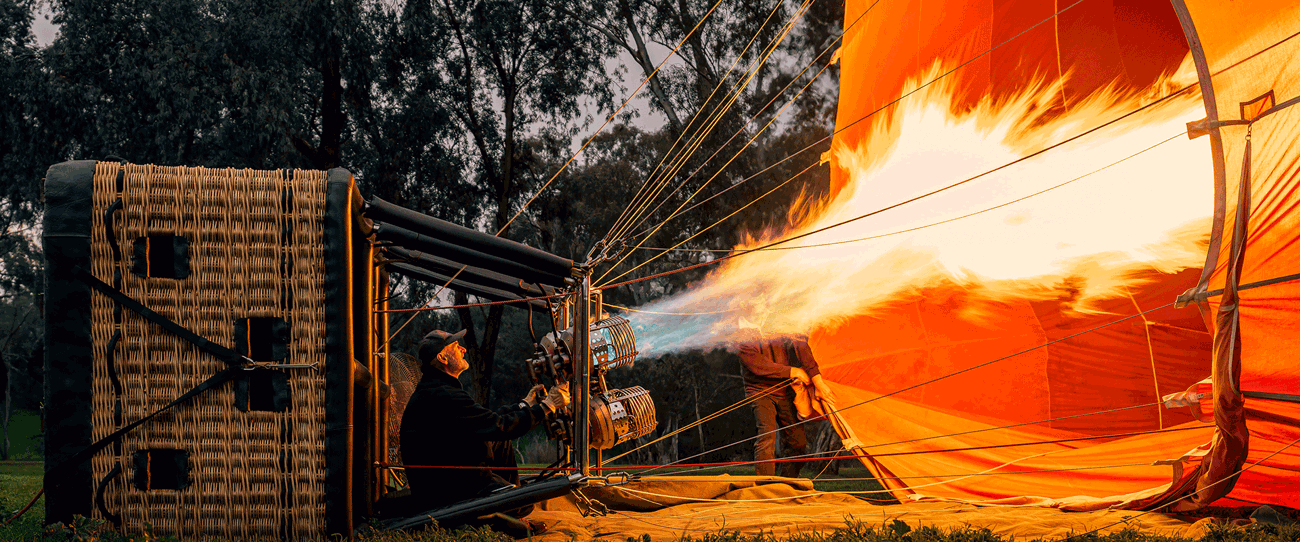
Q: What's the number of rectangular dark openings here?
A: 4